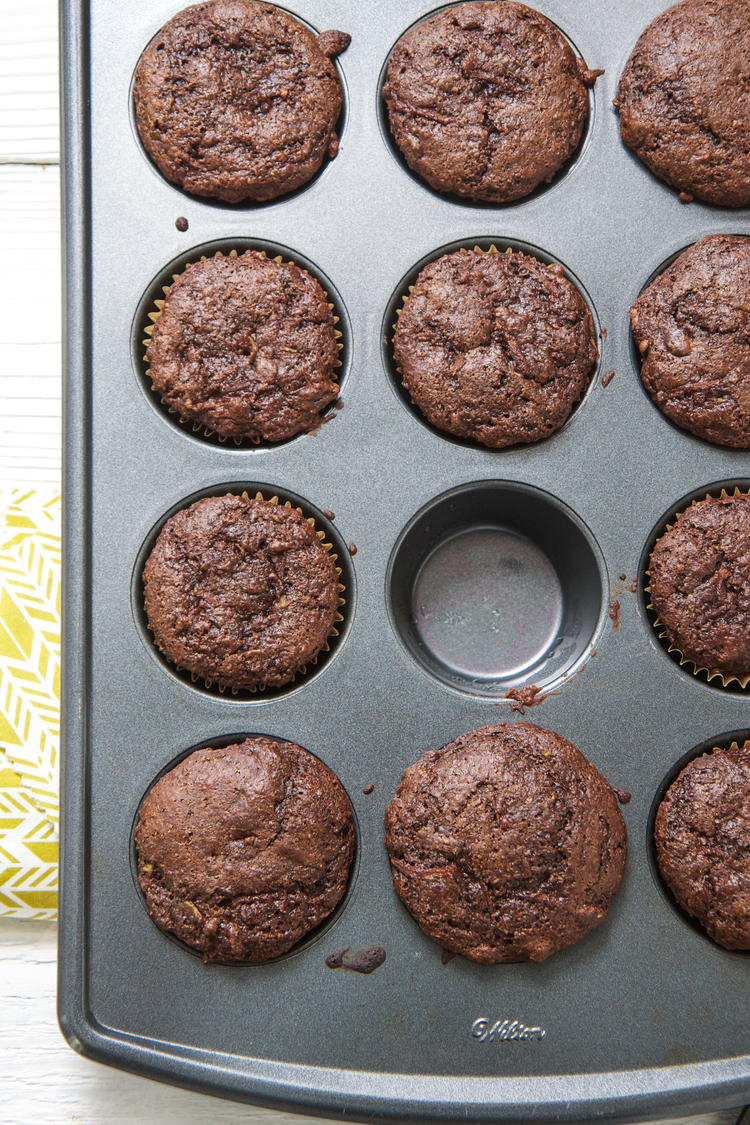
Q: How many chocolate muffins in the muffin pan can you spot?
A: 11